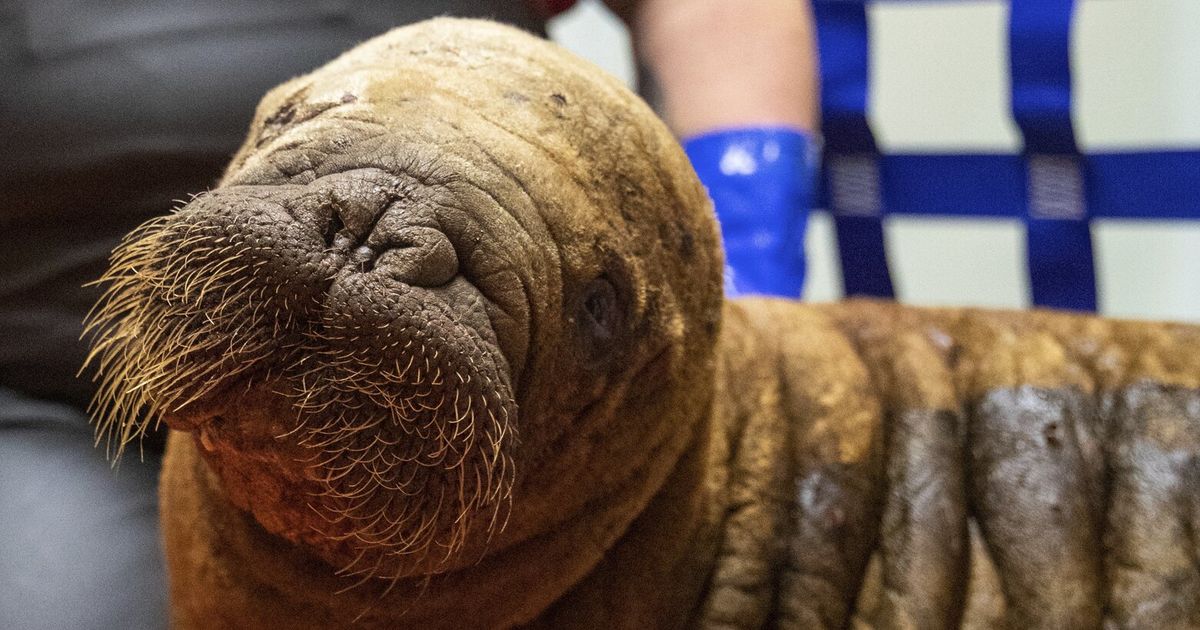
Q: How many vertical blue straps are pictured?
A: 2